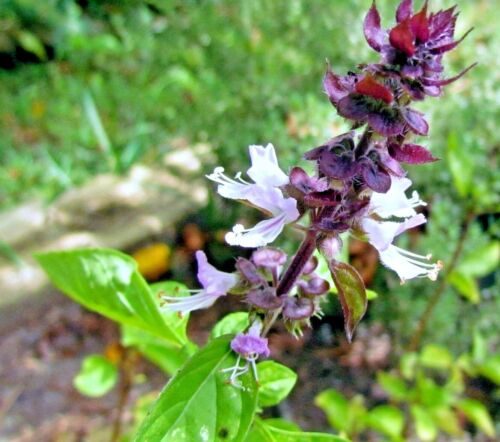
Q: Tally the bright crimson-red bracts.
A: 3